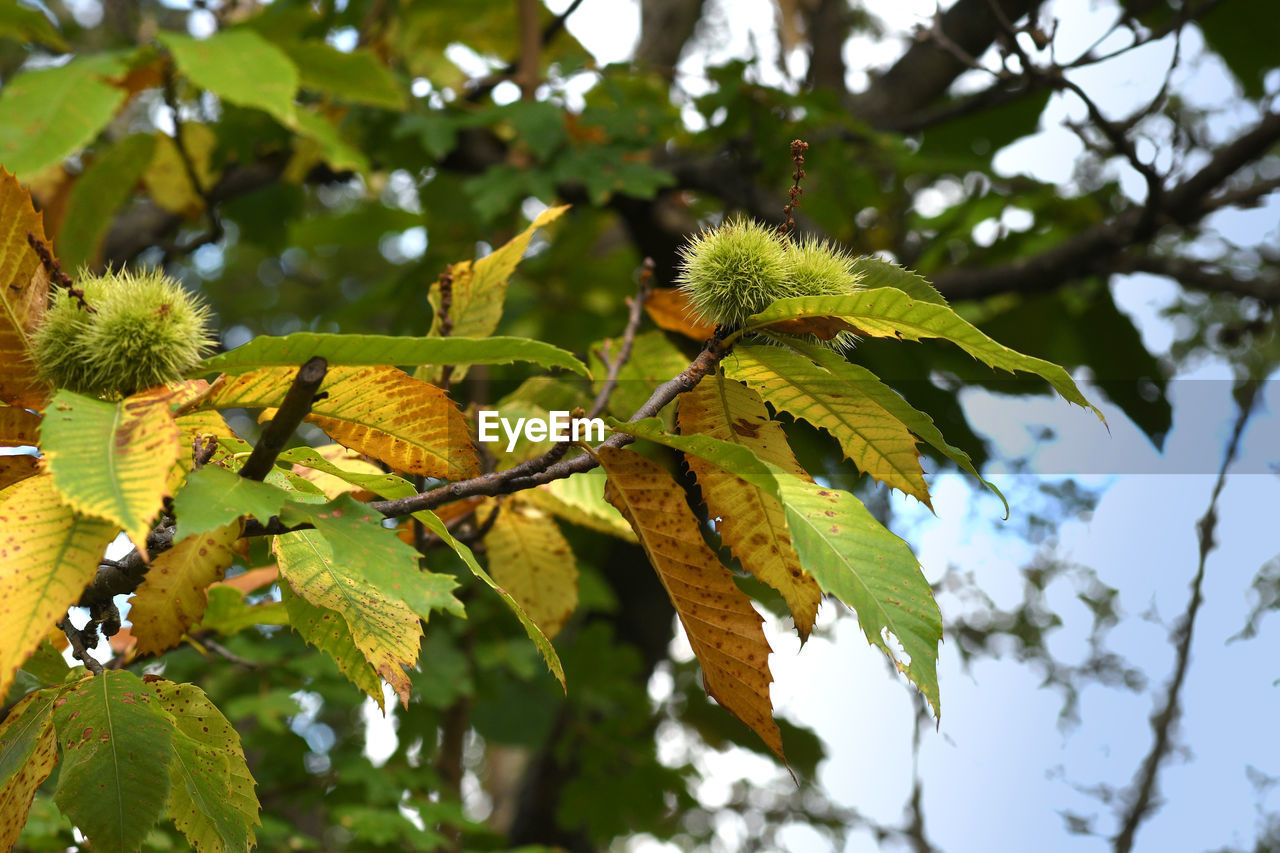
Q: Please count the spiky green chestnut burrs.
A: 4